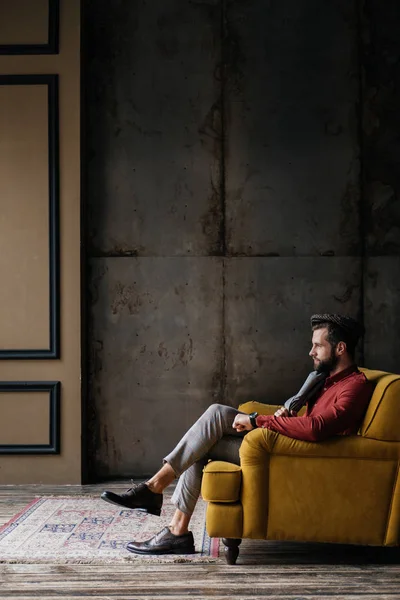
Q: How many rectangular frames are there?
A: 3